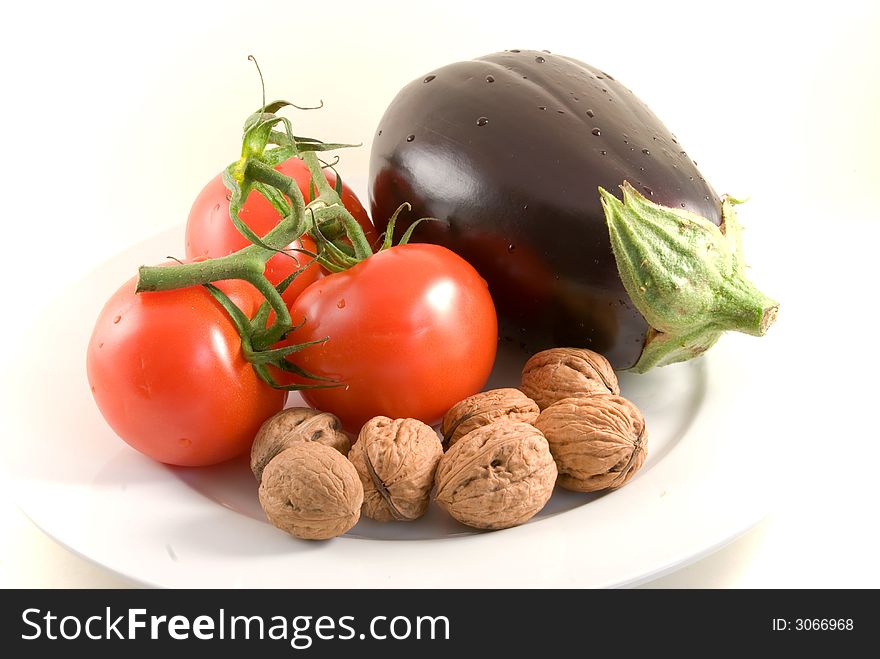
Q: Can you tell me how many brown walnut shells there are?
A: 7